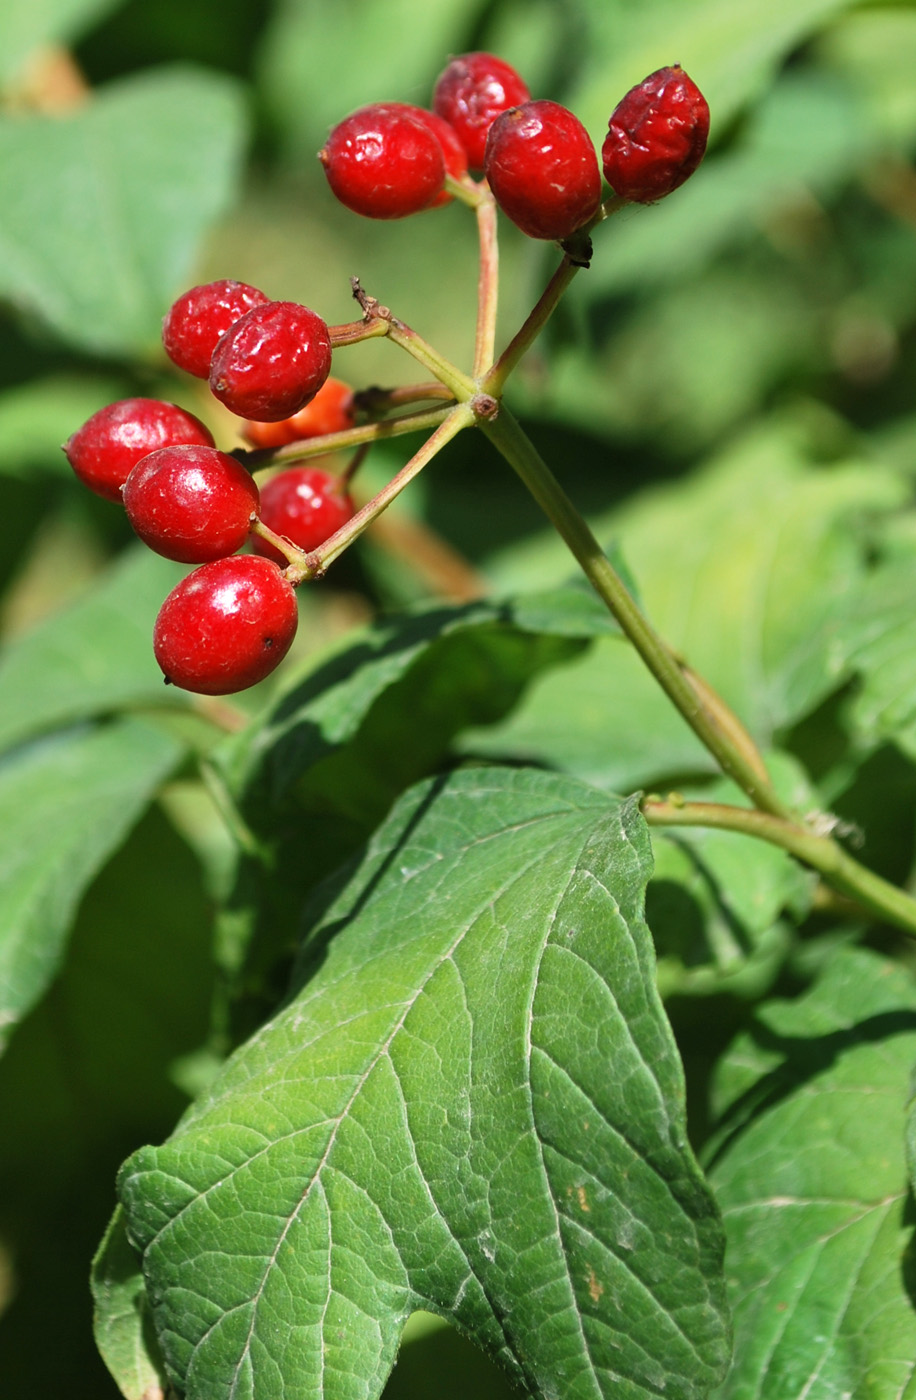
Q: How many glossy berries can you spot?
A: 12